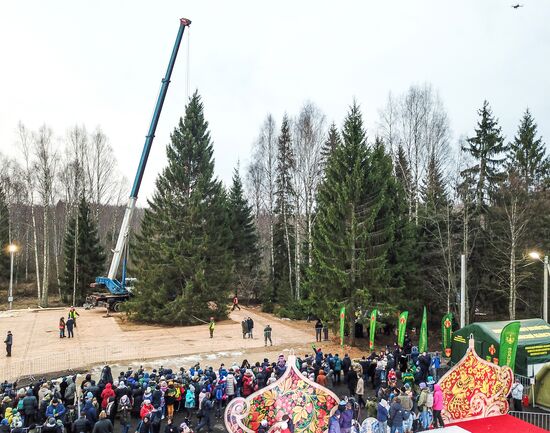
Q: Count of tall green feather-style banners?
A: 6